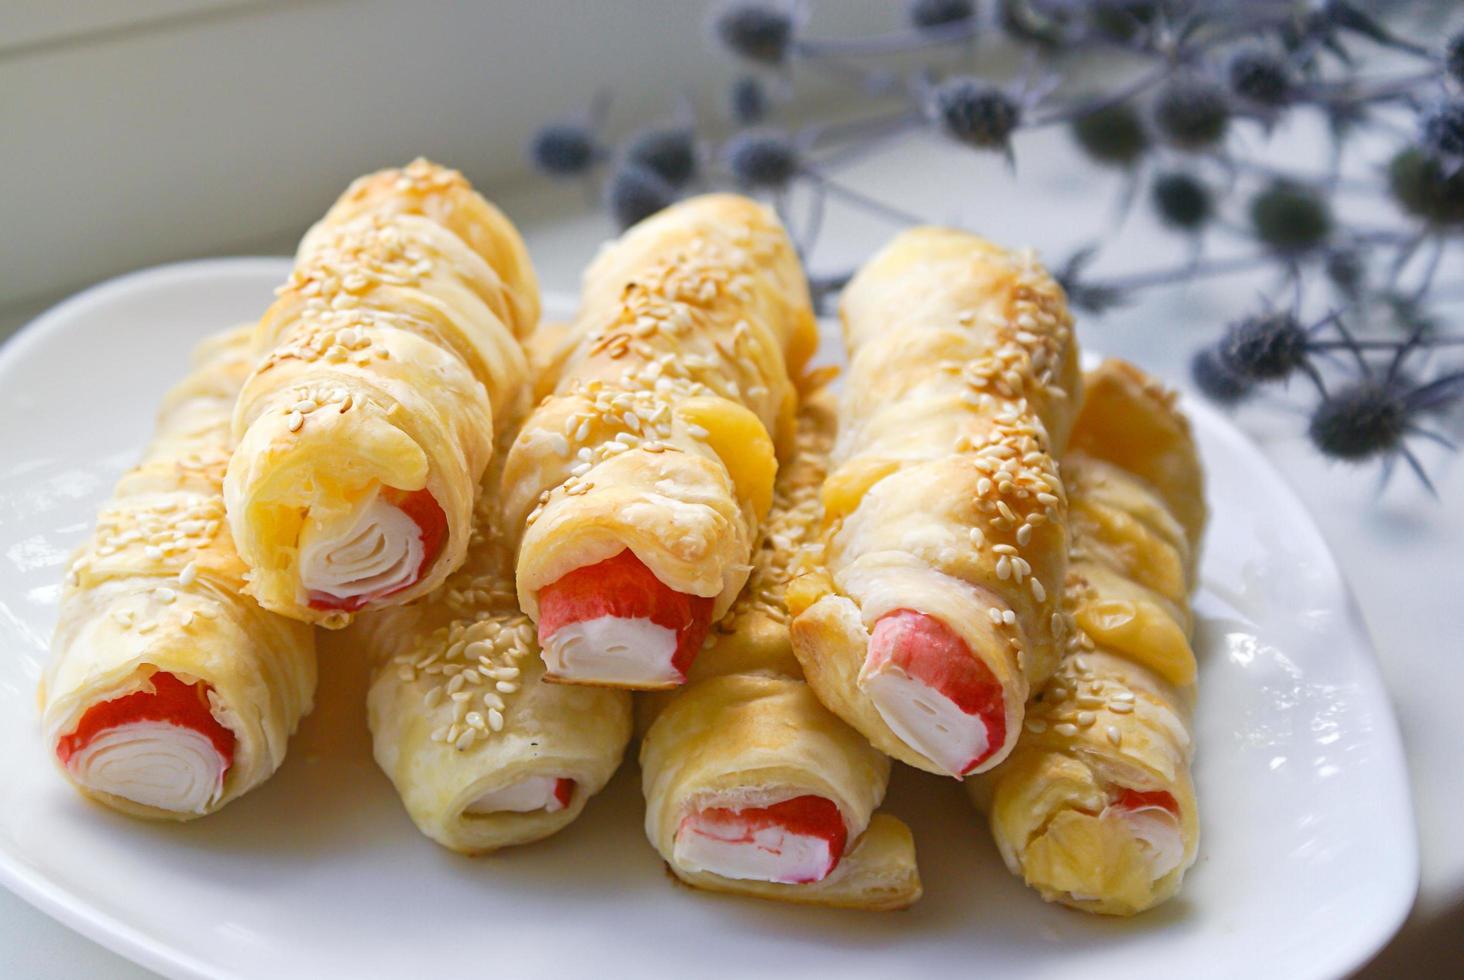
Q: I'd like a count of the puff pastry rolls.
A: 7